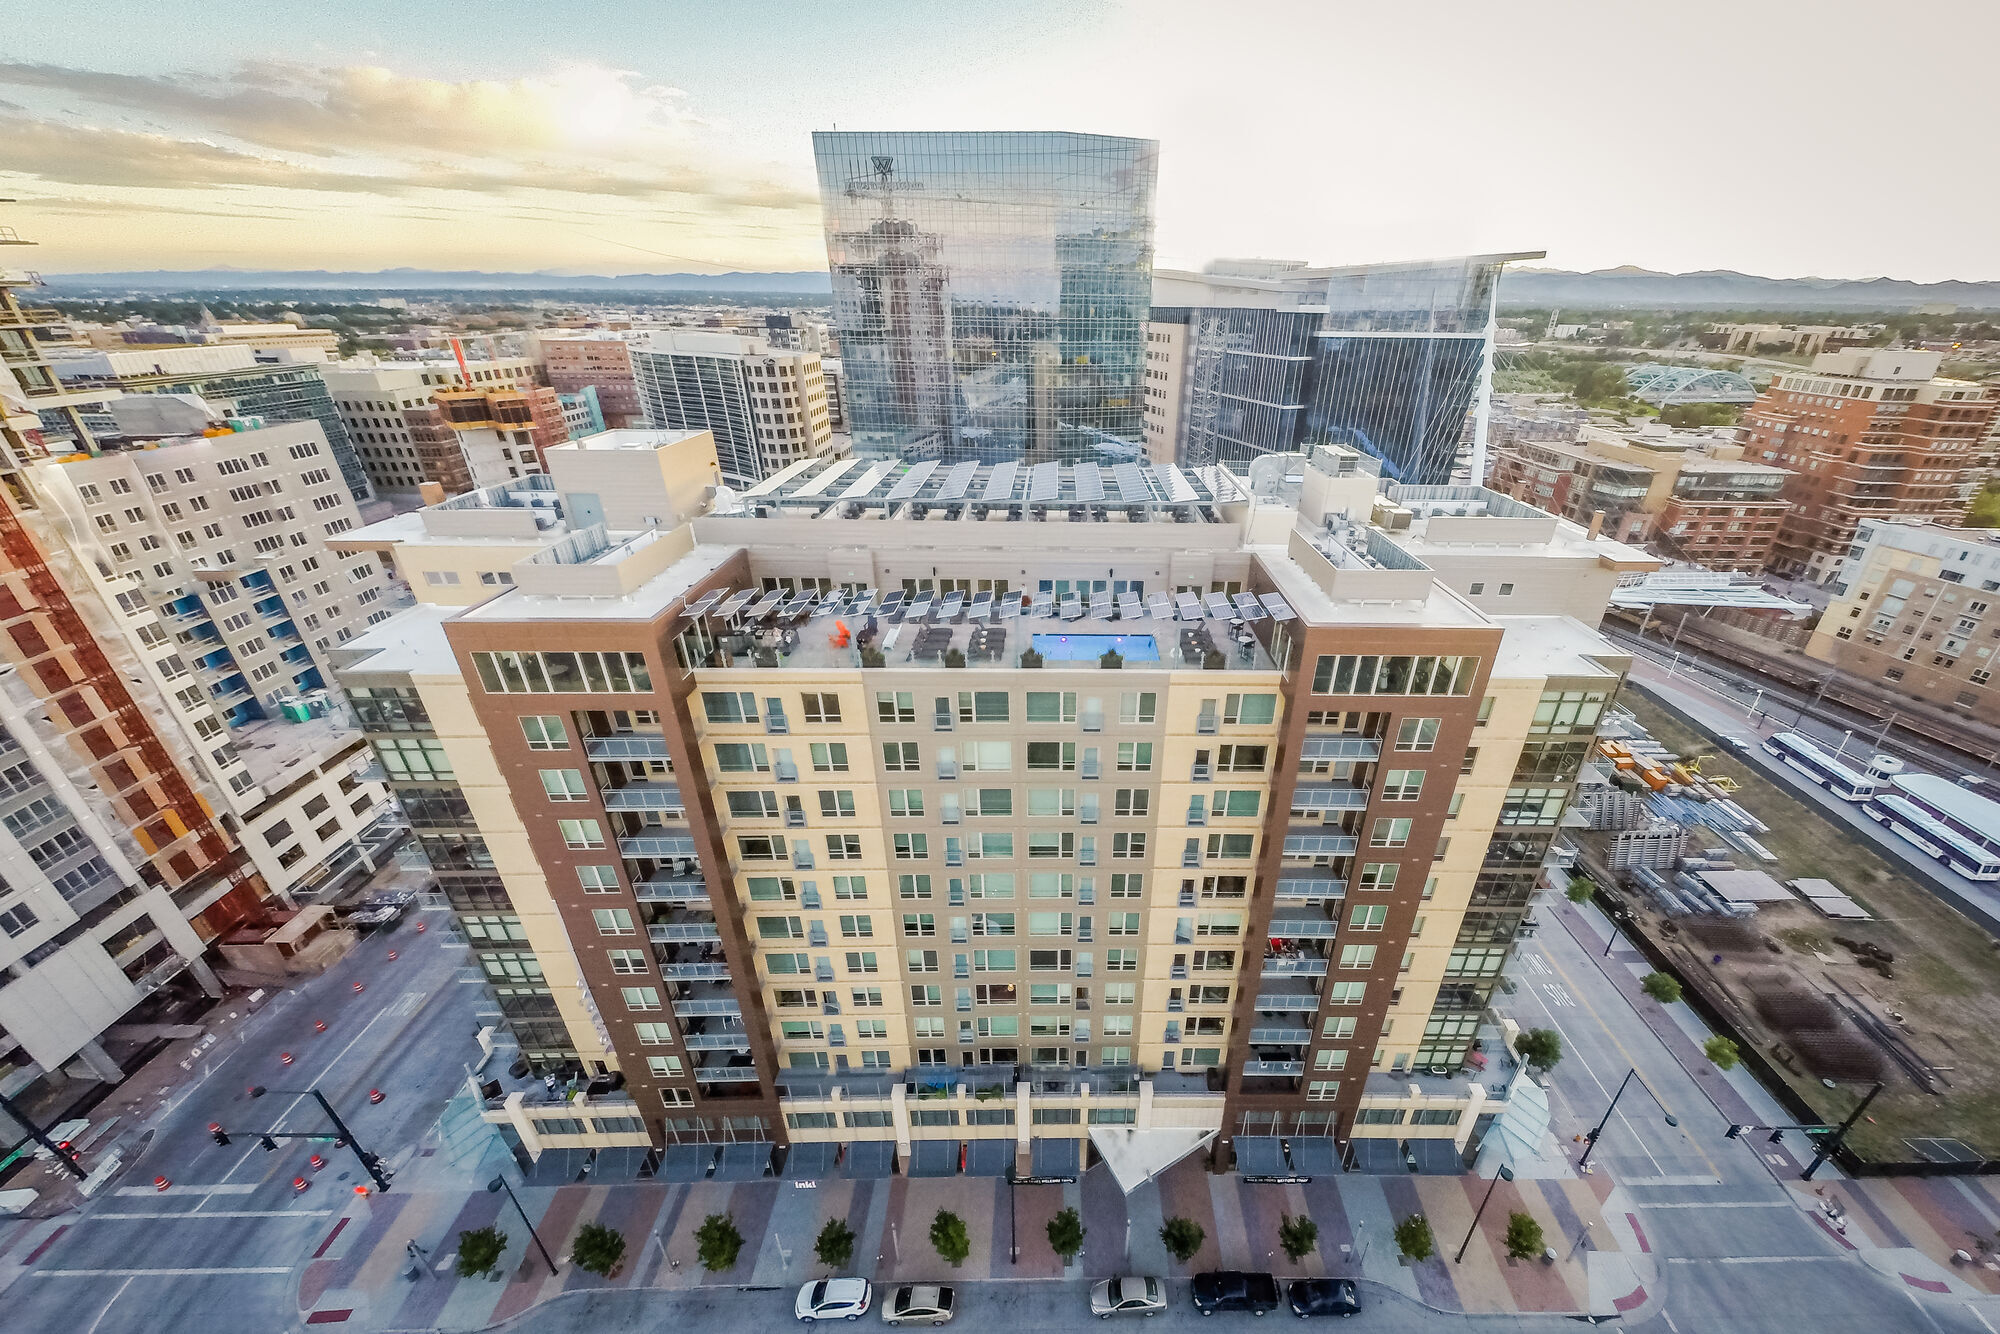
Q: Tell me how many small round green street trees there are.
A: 14